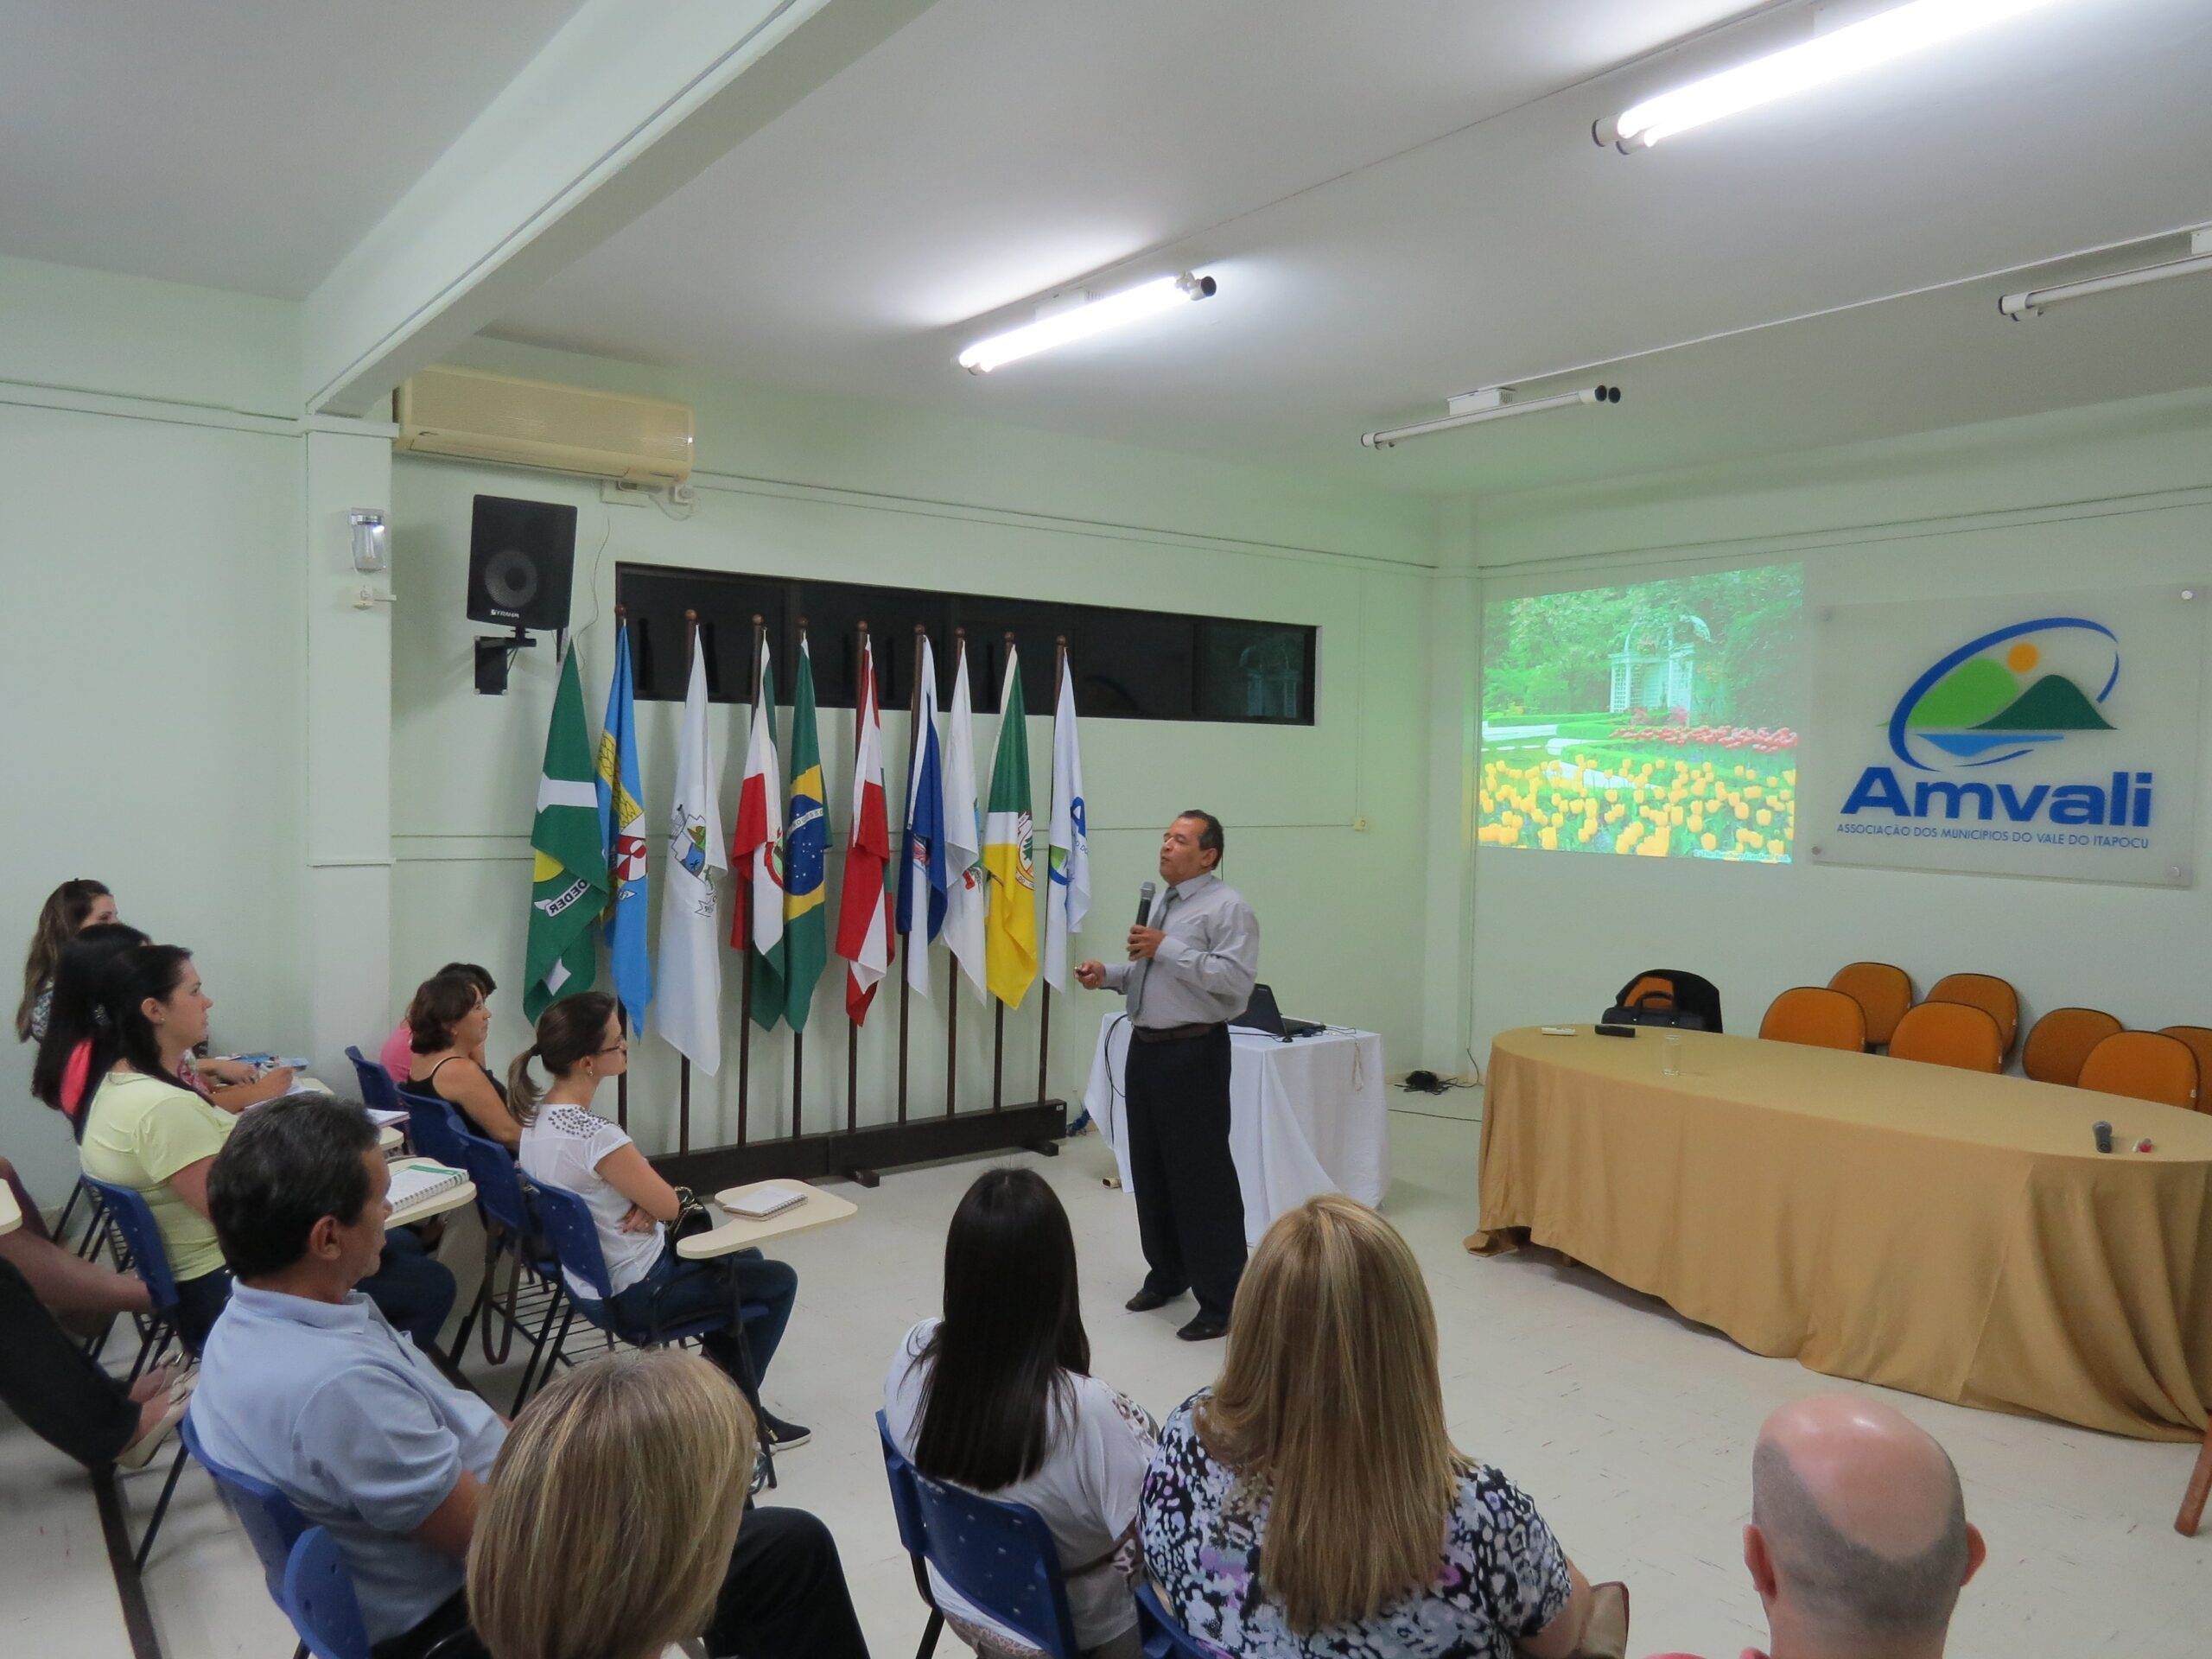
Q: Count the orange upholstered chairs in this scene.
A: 8